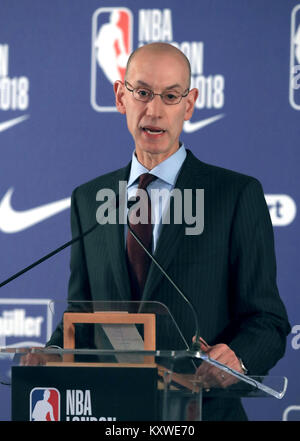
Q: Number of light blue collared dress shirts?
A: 1